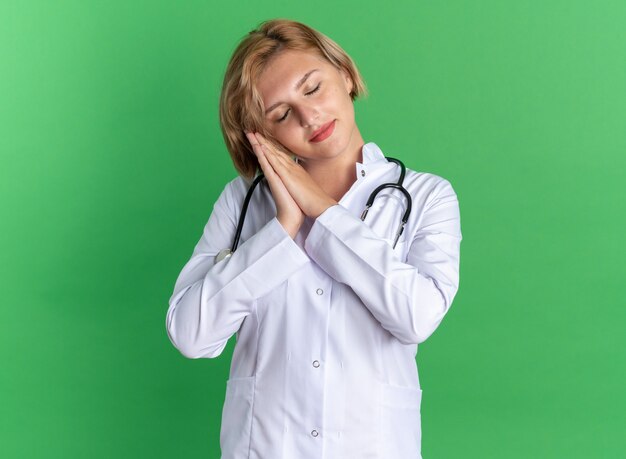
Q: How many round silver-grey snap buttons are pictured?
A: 4